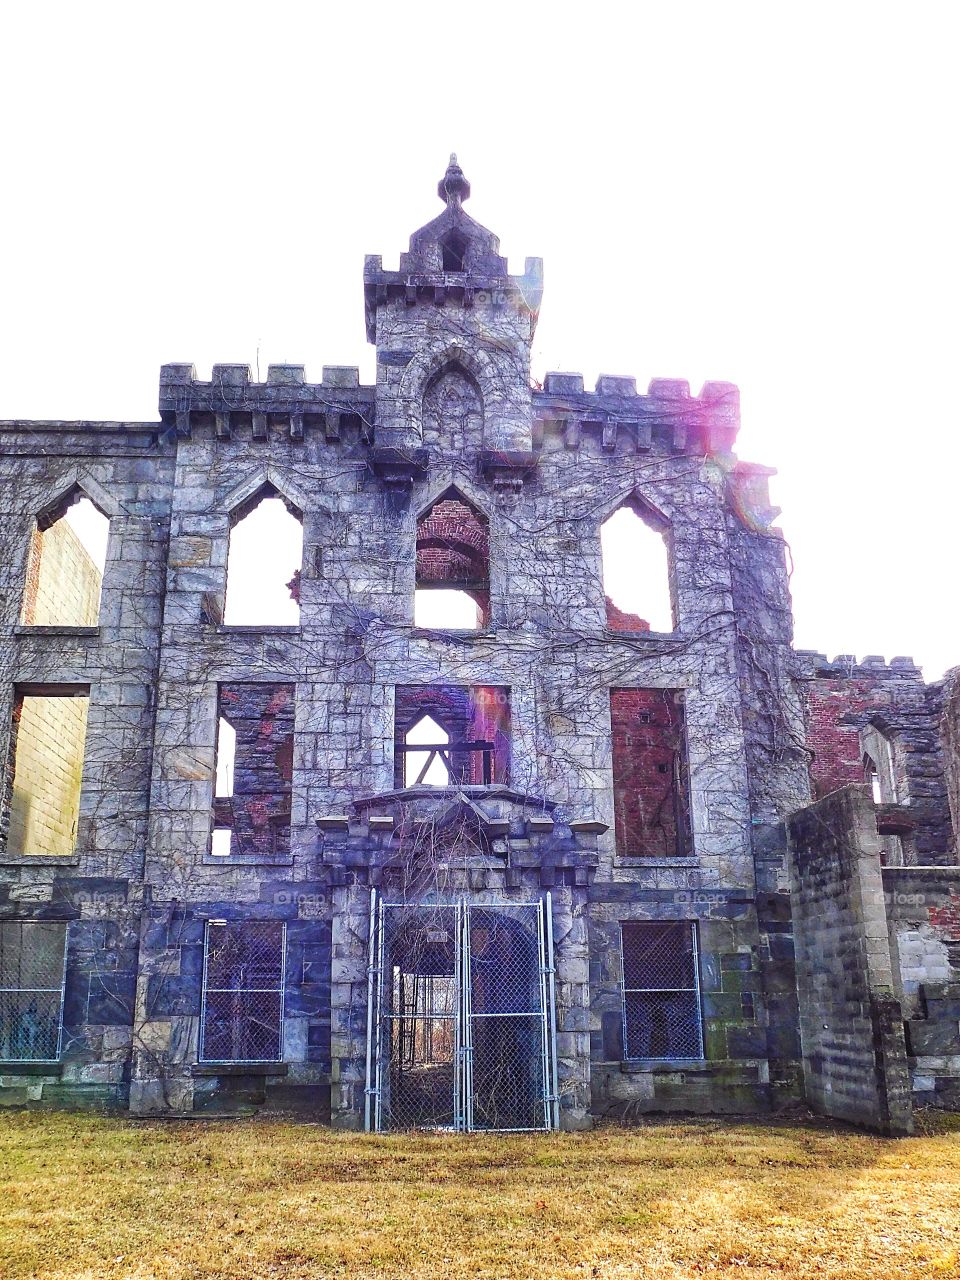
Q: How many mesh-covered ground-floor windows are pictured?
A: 3